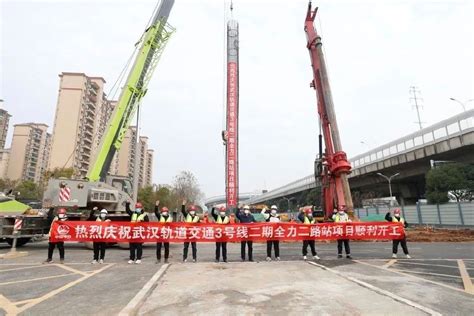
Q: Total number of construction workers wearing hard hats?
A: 11